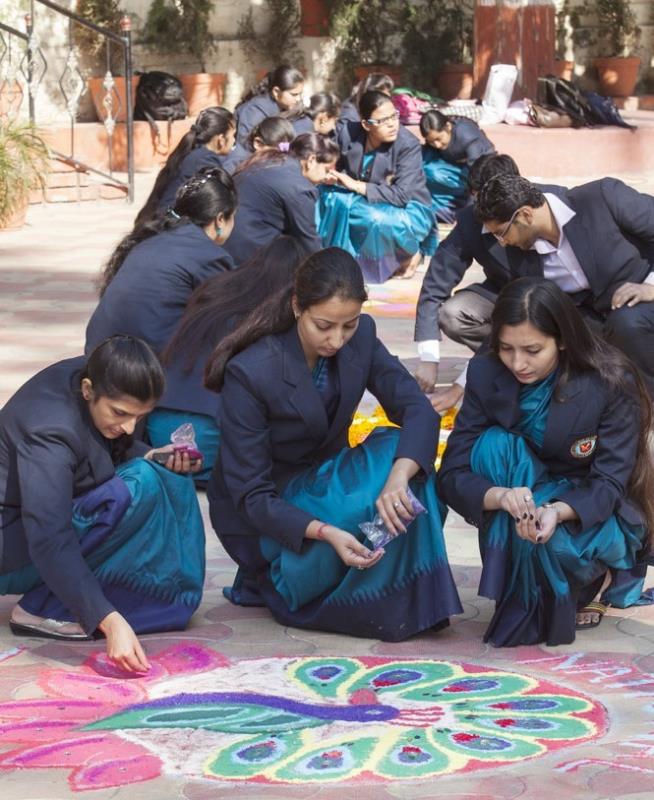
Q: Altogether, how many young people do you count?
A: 15